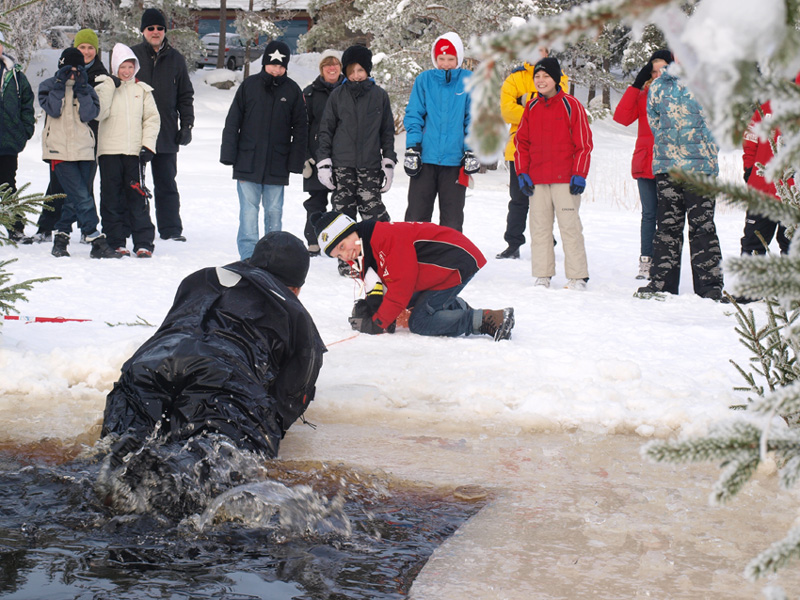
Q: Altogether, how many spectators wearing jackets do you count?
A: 14